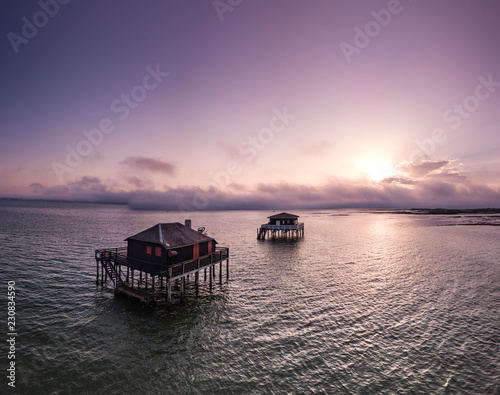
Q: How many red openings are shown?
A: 4